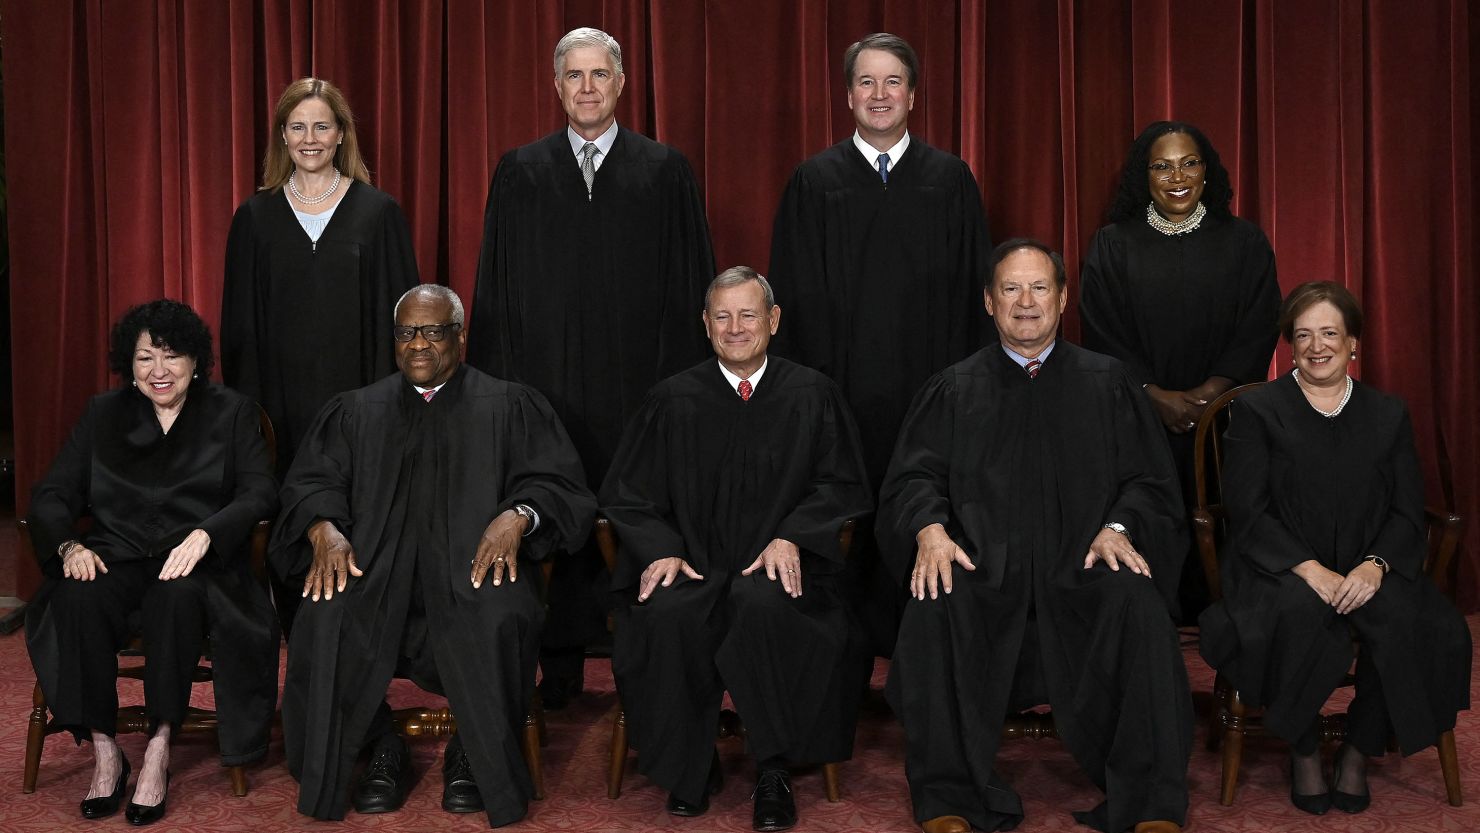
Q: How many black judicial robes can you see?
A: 9